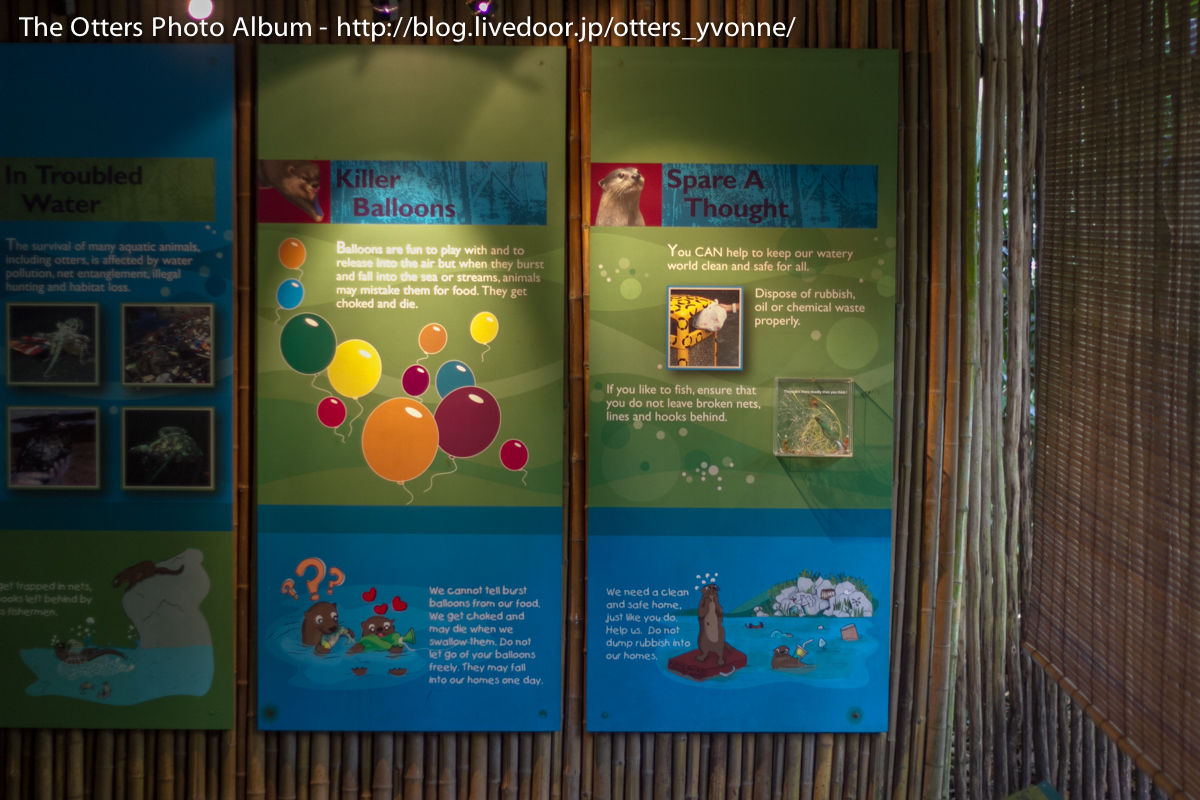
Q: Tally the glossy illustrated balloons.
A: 12